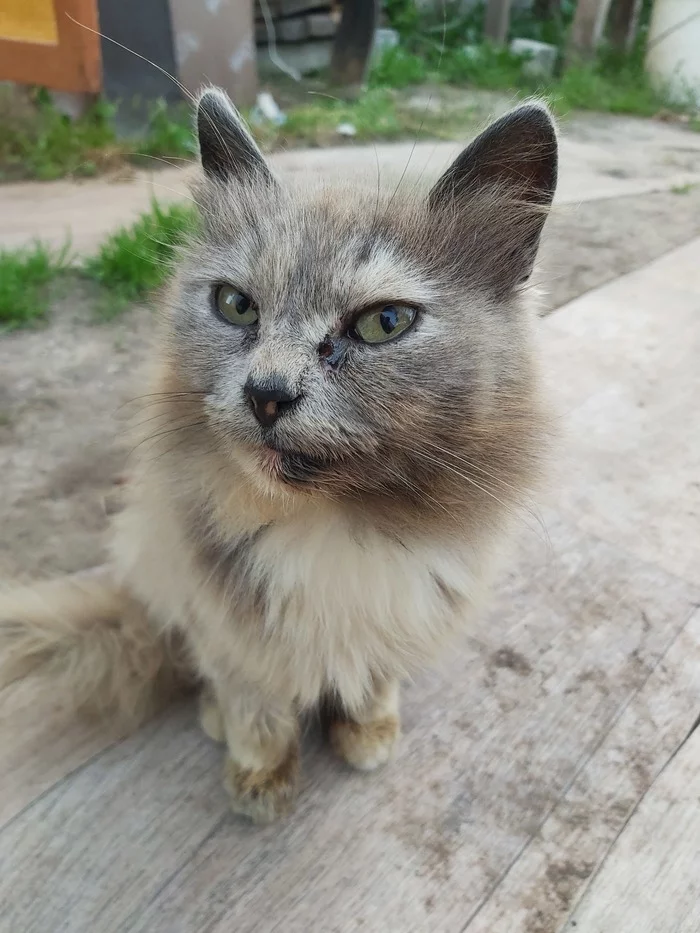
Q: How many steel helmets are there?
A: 0